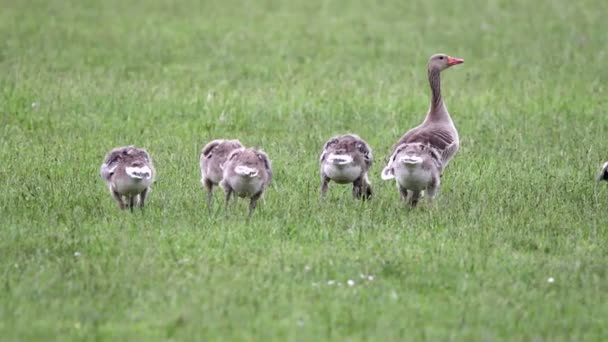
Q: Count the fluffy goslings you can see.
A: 5